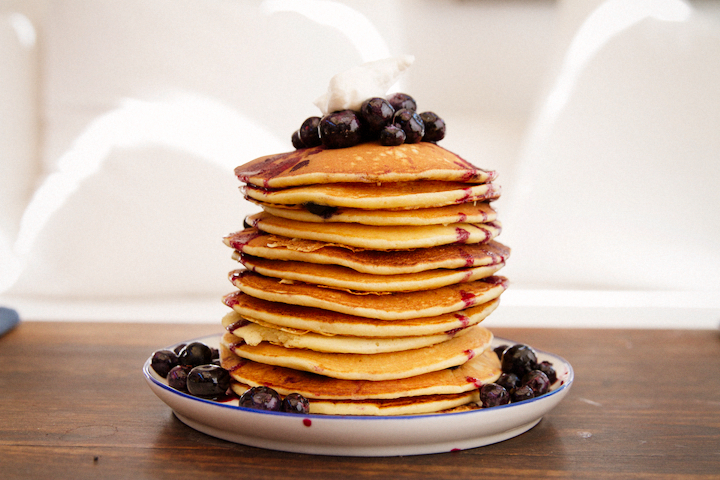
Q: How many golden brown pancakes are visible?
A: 12